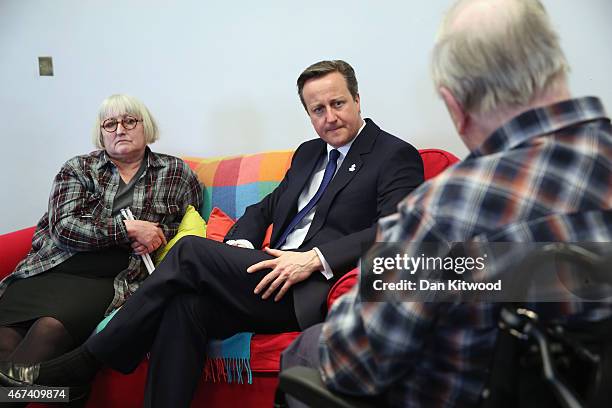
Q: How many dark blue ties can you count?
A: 1